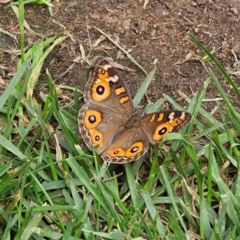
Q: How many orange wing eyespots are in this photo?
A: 8